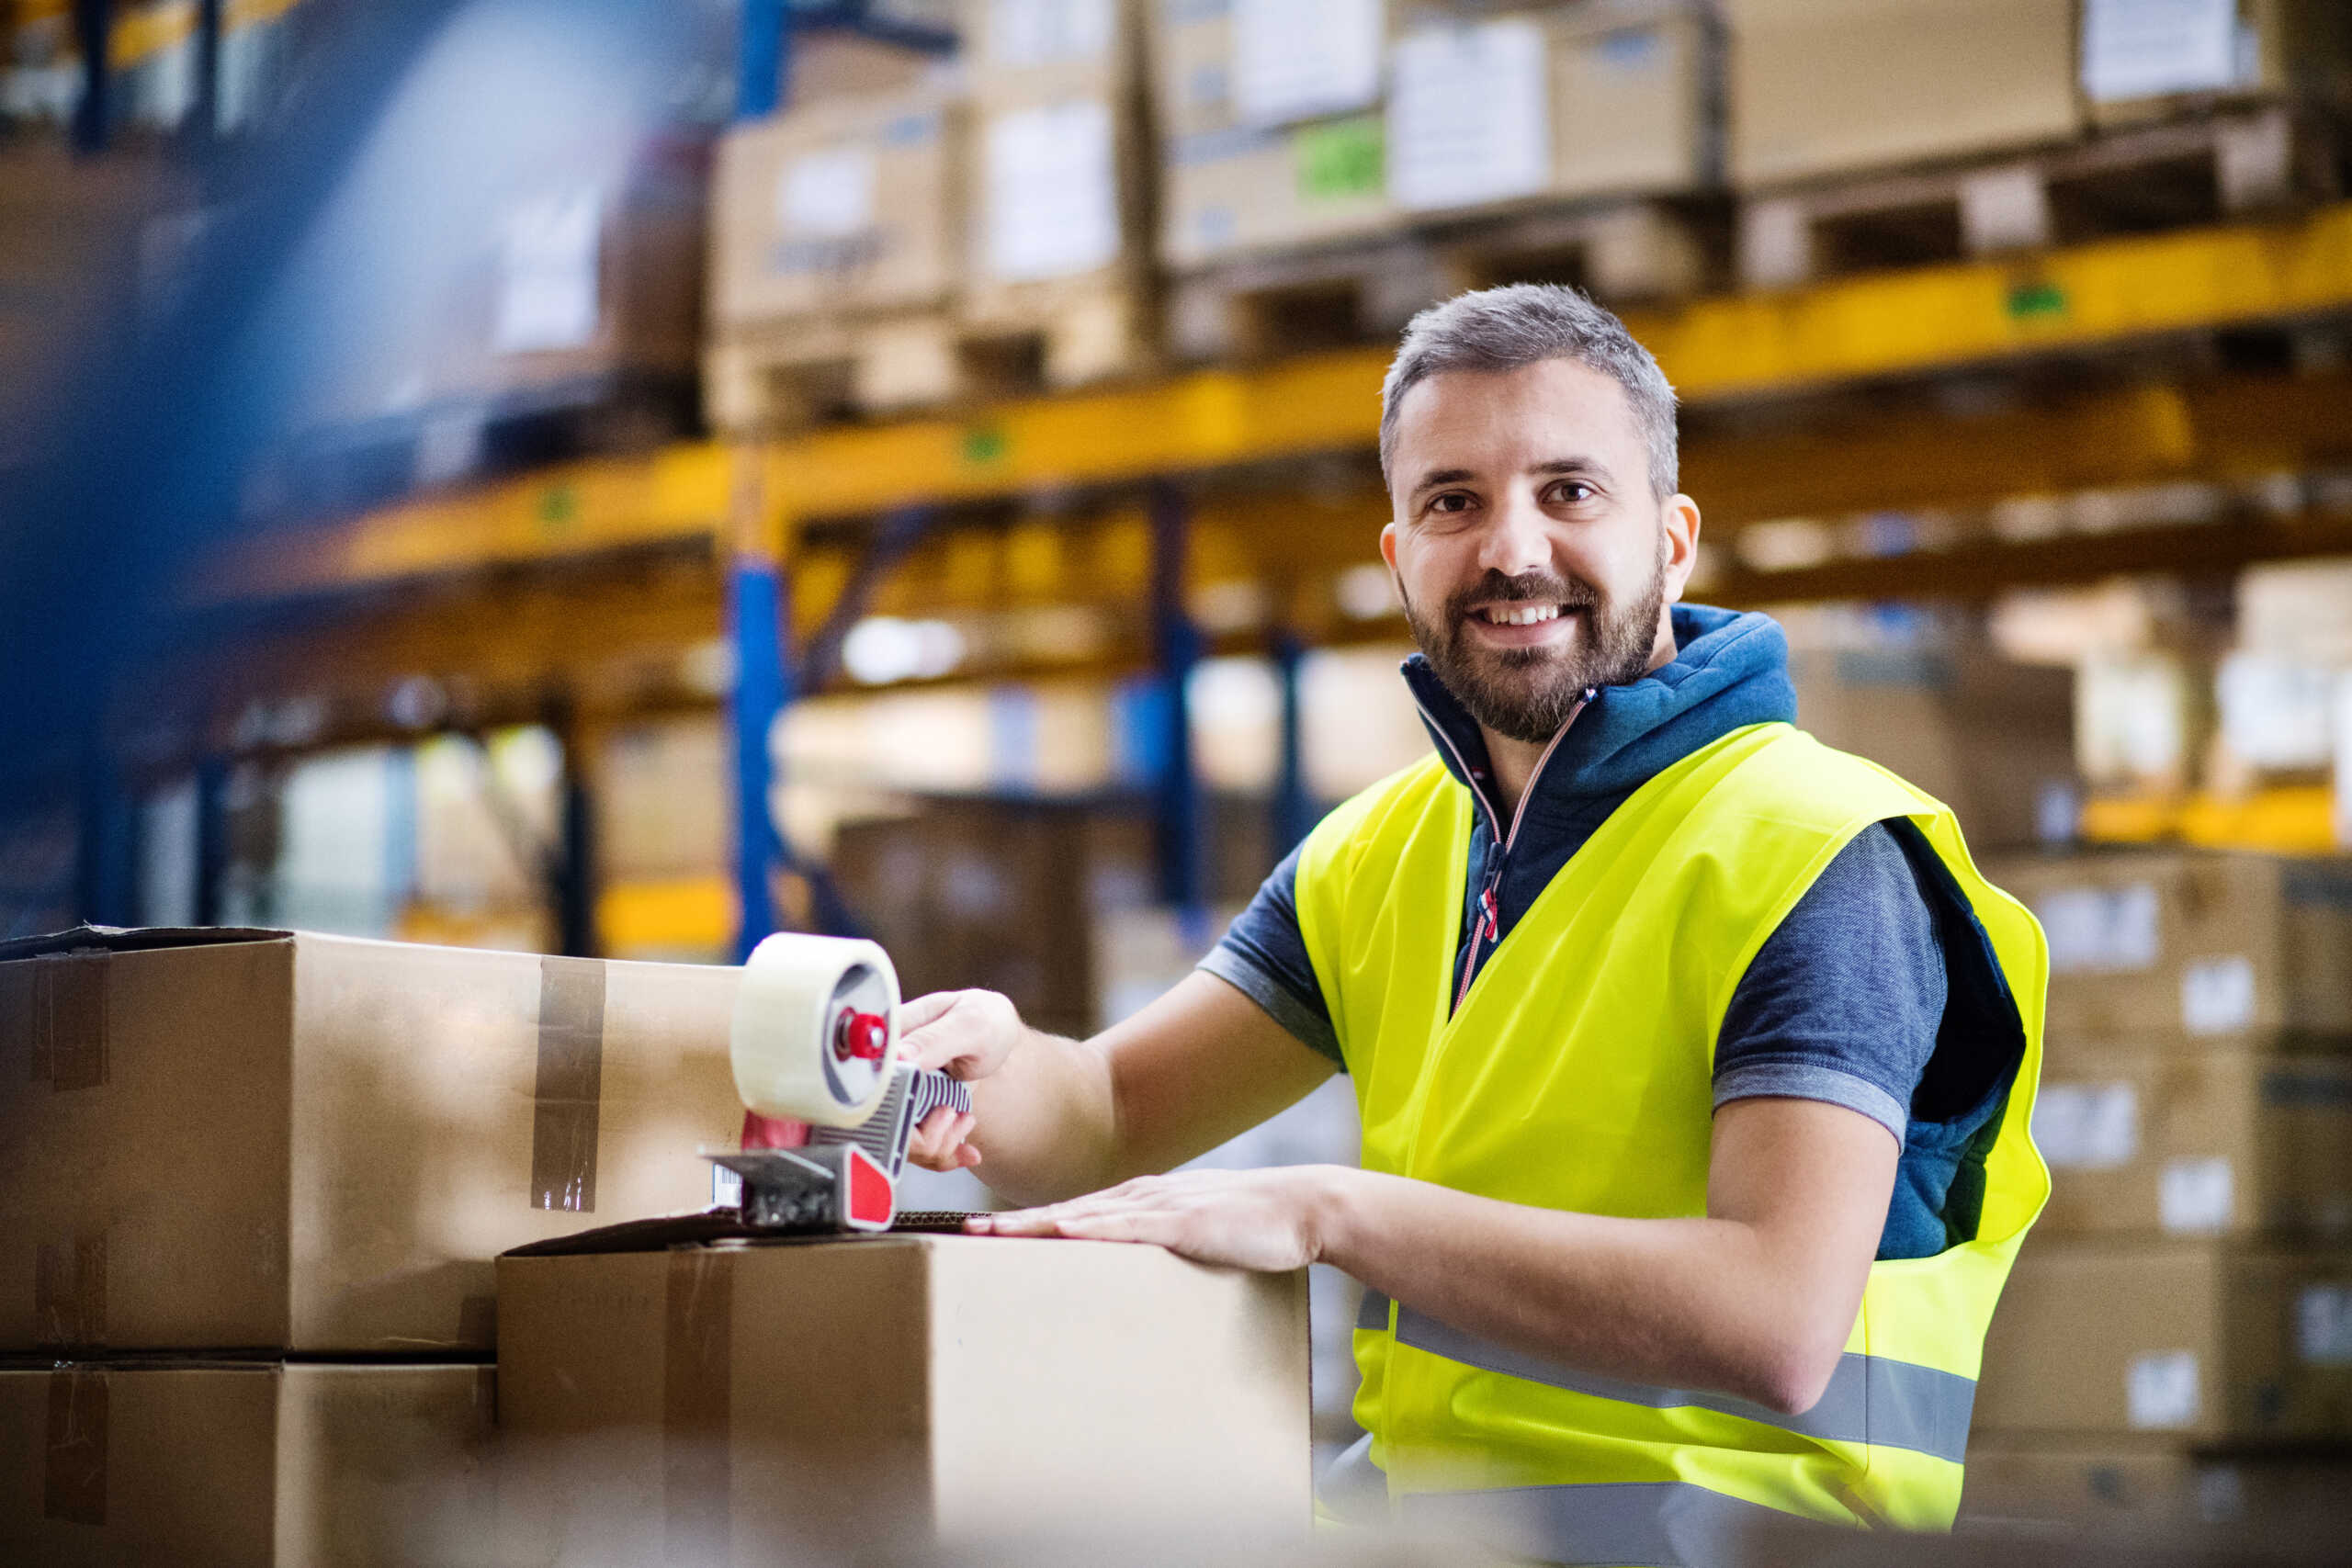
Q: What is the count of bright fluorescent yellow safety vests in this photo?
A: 1